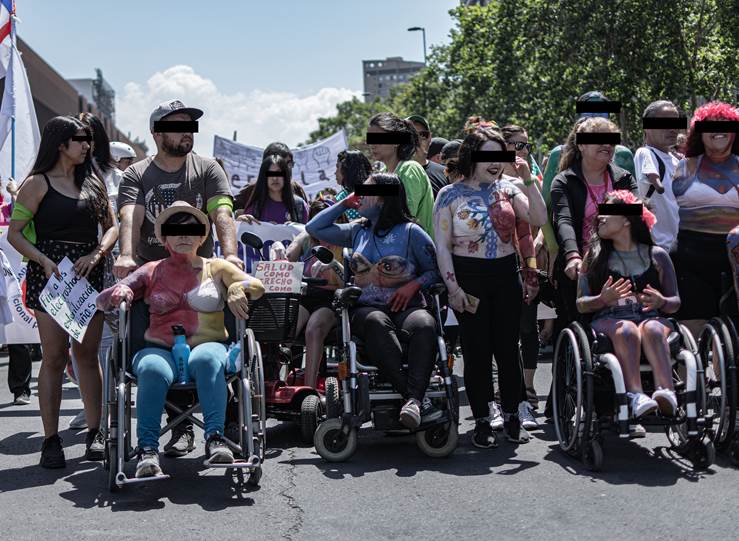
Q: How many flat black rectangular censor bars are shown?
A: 12